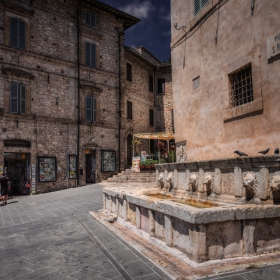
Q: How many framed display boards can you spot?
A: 3